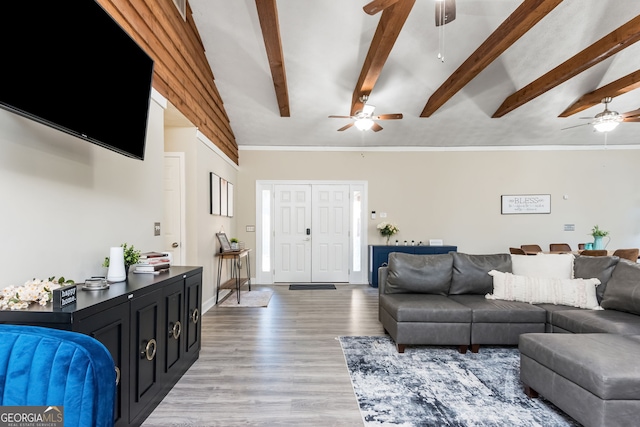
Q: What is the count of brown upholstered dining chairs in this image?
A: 6